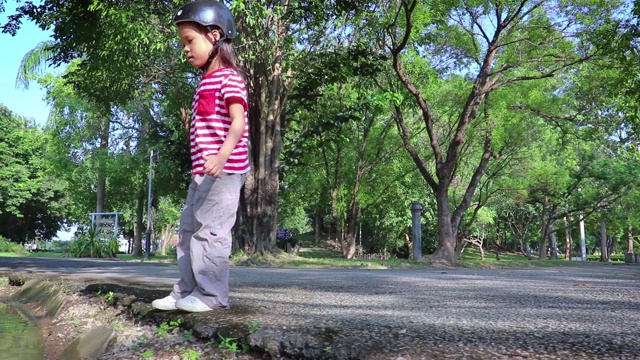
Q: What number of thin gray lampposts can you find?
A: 1